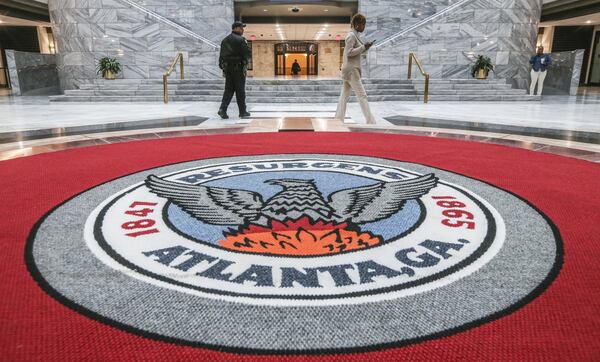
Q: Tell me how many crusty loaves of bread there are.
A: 0